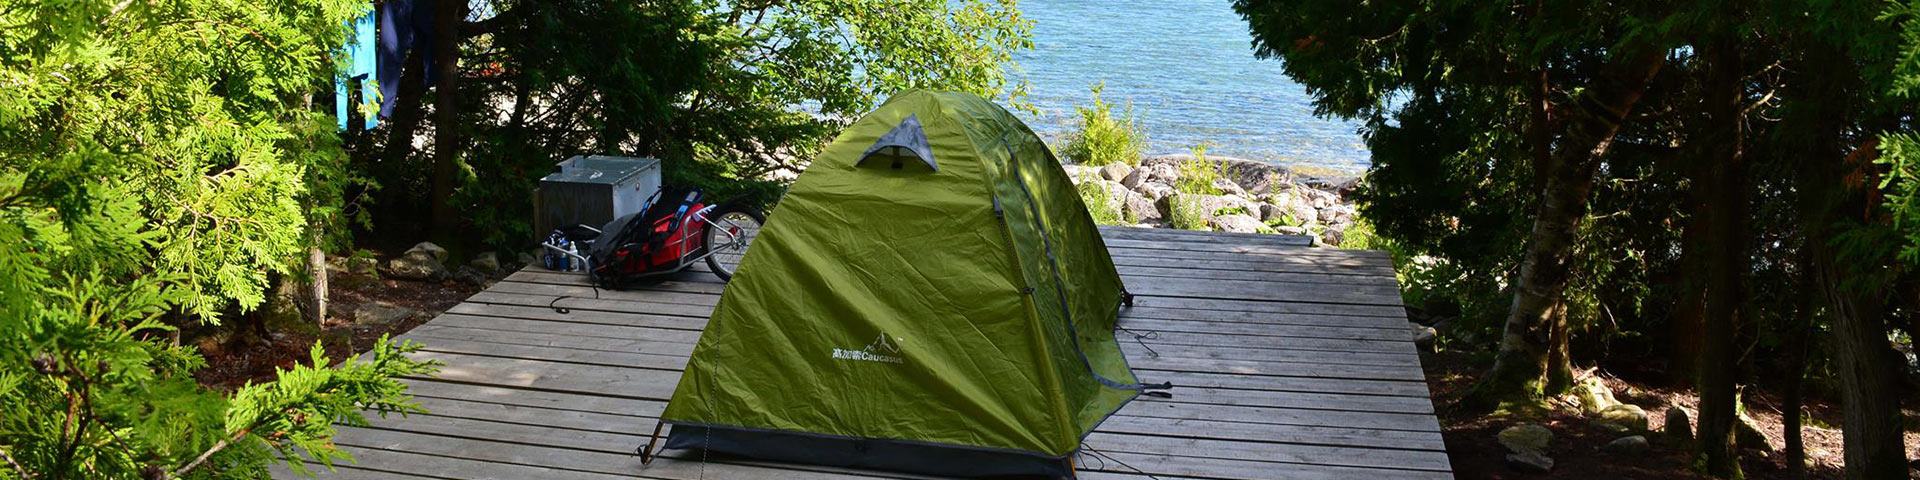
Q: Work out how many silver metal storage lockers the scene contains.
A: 1